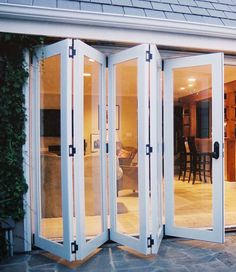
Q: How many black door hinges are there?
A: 6